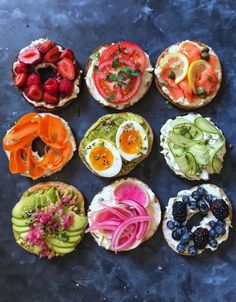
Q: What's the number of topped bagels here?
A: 9